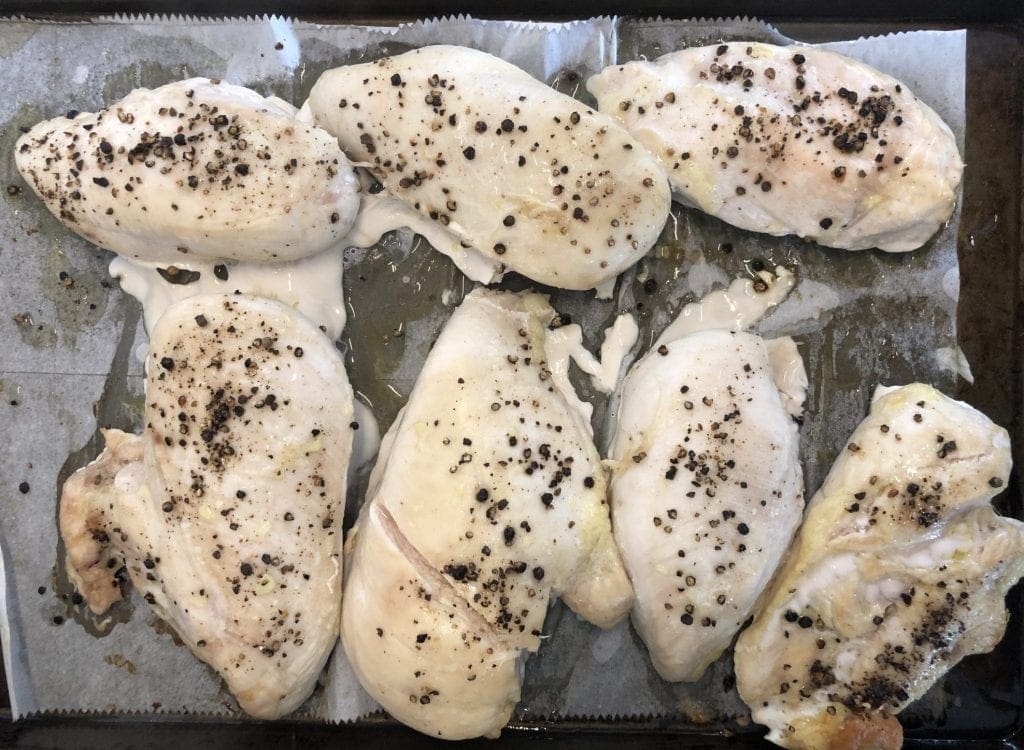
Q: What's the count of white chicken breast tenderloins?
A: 7